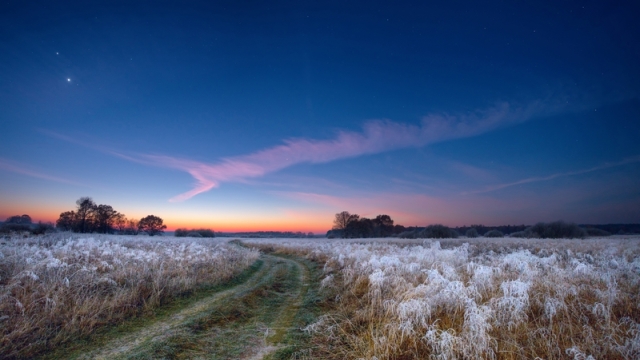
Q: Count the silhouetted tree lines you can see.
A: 2